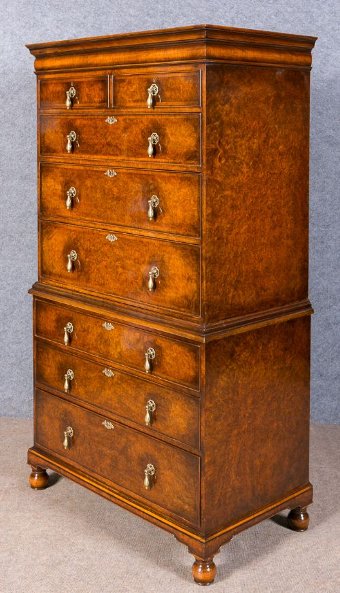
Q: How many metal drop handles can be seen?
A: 14